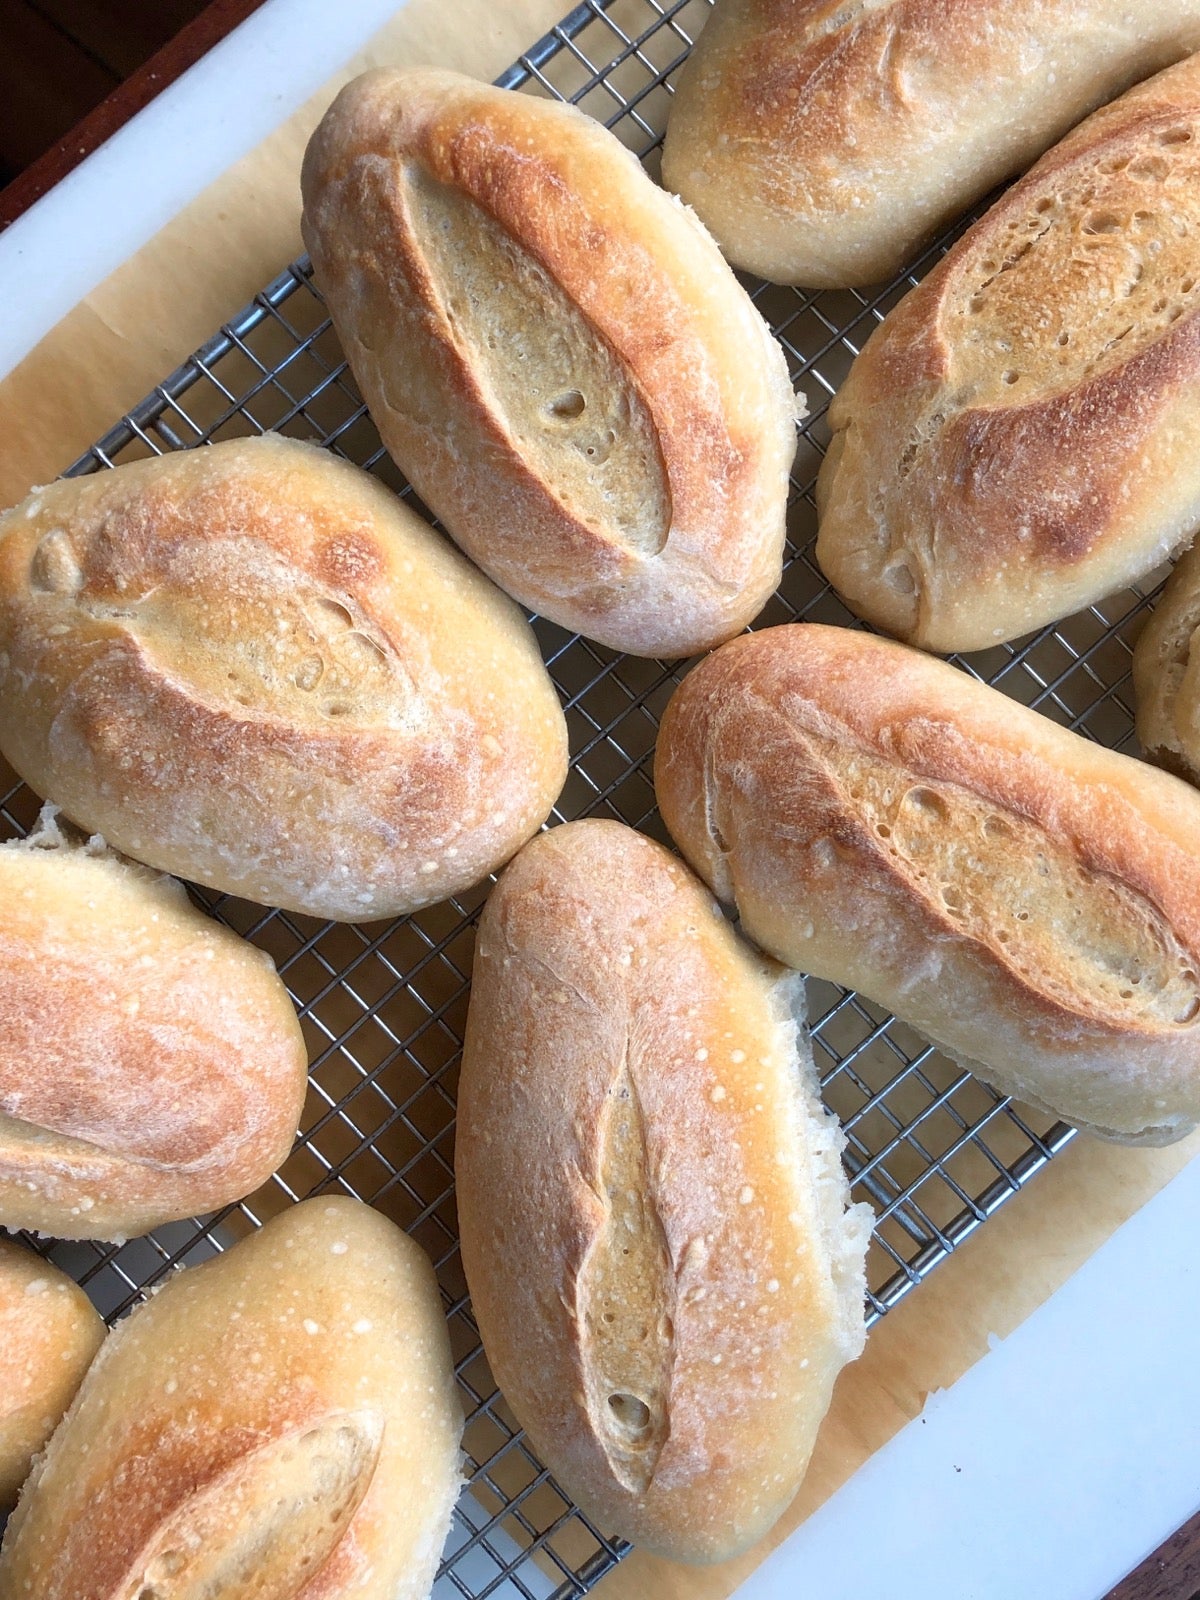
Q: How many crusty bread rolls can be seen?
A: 10